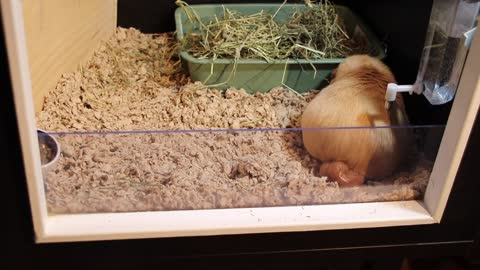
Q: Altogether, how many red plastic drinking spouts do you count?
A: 0